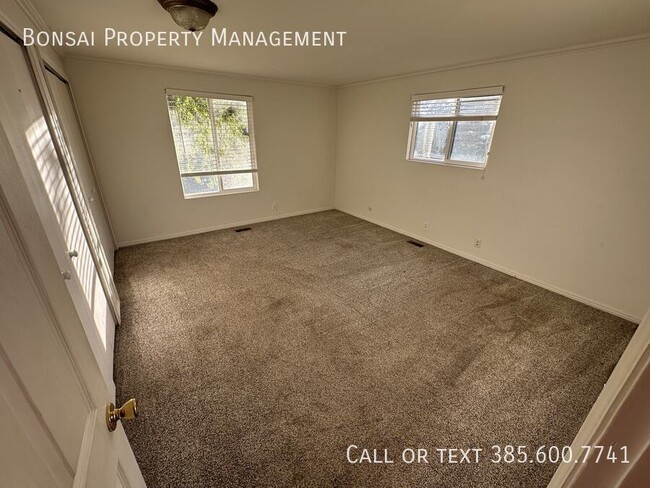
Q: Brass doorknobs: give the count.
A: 1